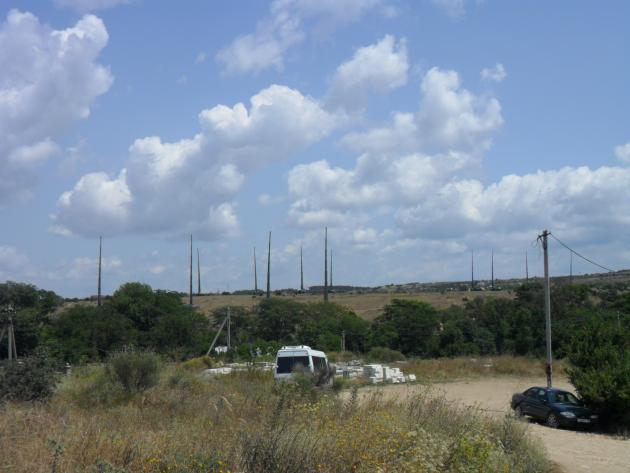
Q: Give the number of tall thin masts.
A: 12